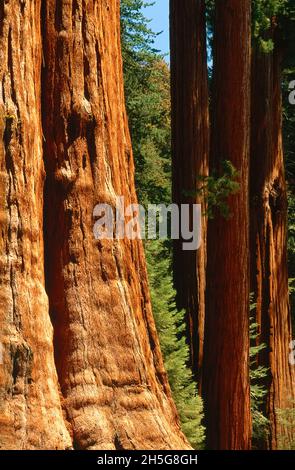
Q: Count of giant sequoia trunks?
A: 5